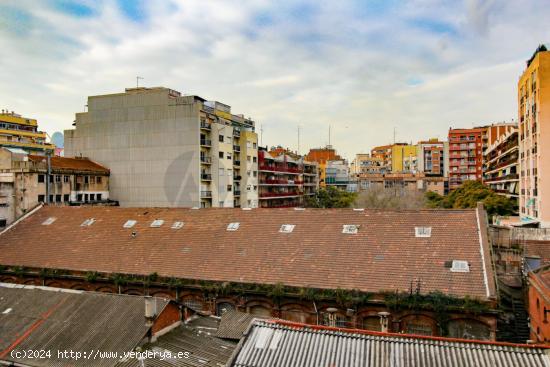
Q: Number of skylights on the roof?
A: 10